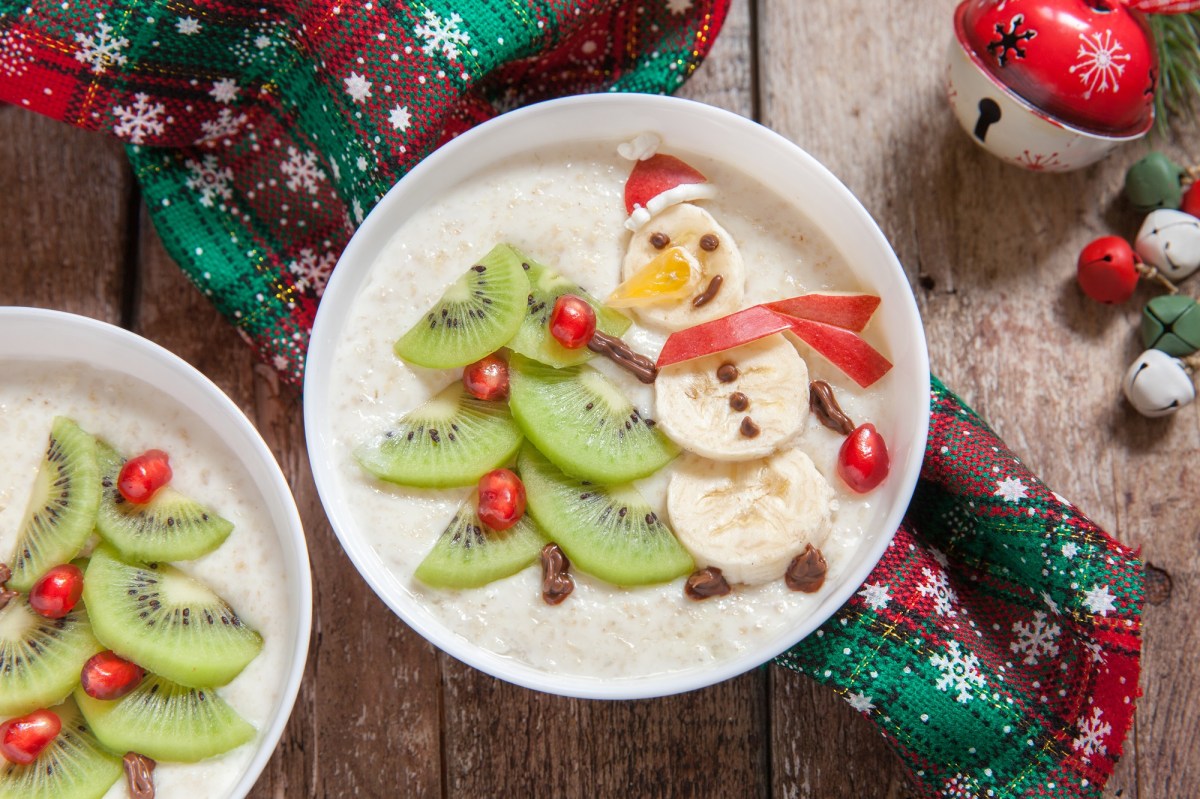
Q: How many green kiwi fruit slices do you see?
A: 12